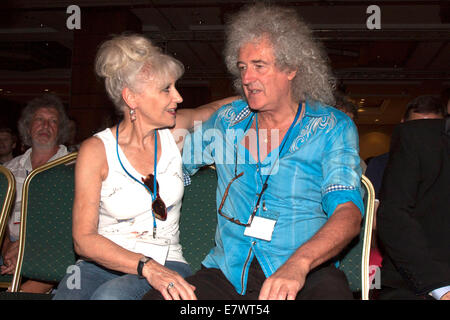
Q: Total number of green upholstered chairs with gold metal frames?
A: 3